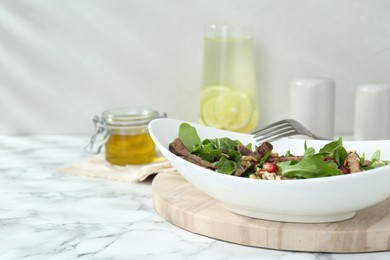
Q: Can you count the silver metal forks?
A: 1